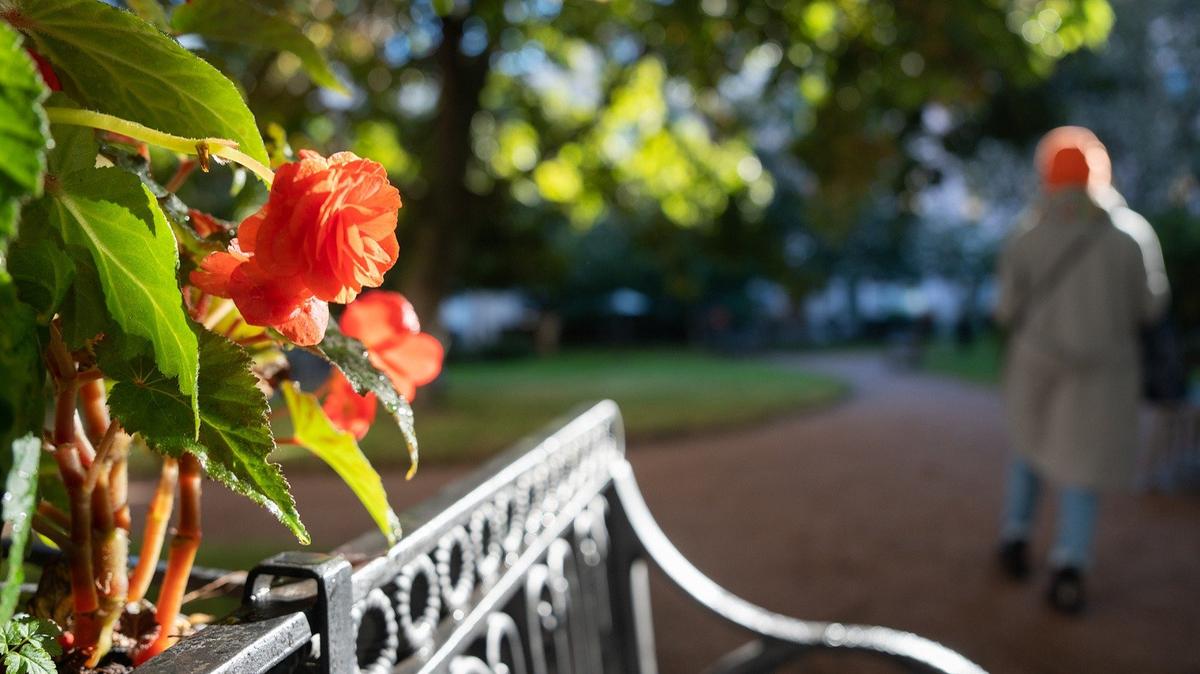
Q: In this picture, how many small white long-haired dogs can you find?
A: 0